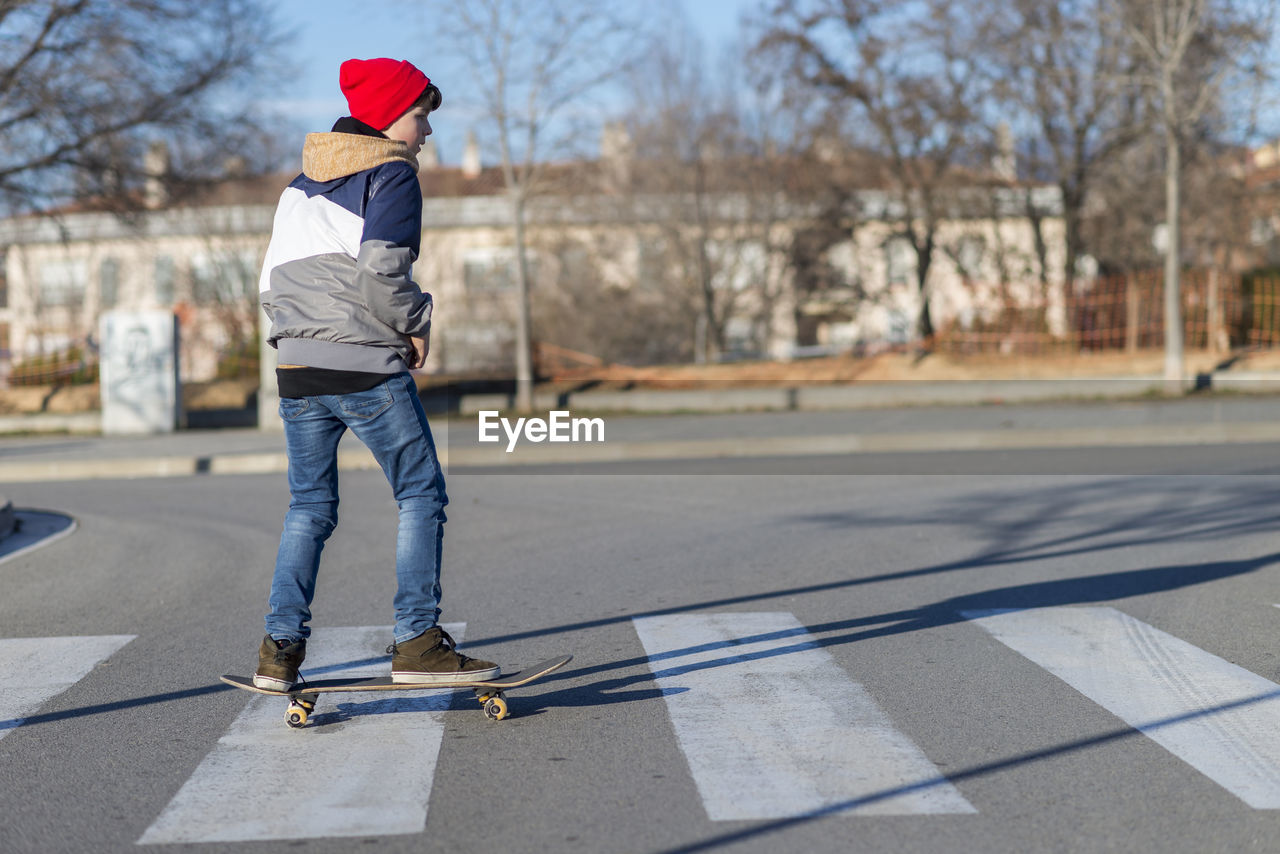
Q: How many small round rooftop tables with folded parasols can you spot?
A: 0